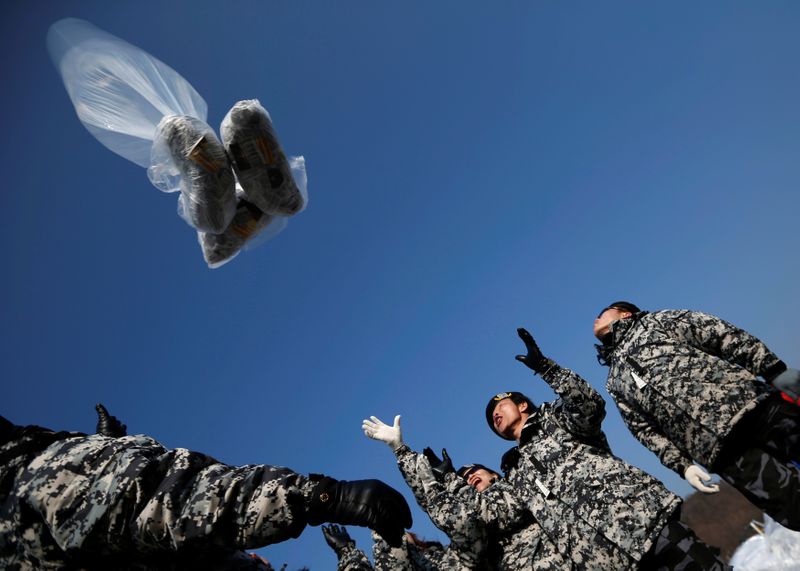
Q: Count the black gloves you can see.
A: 5